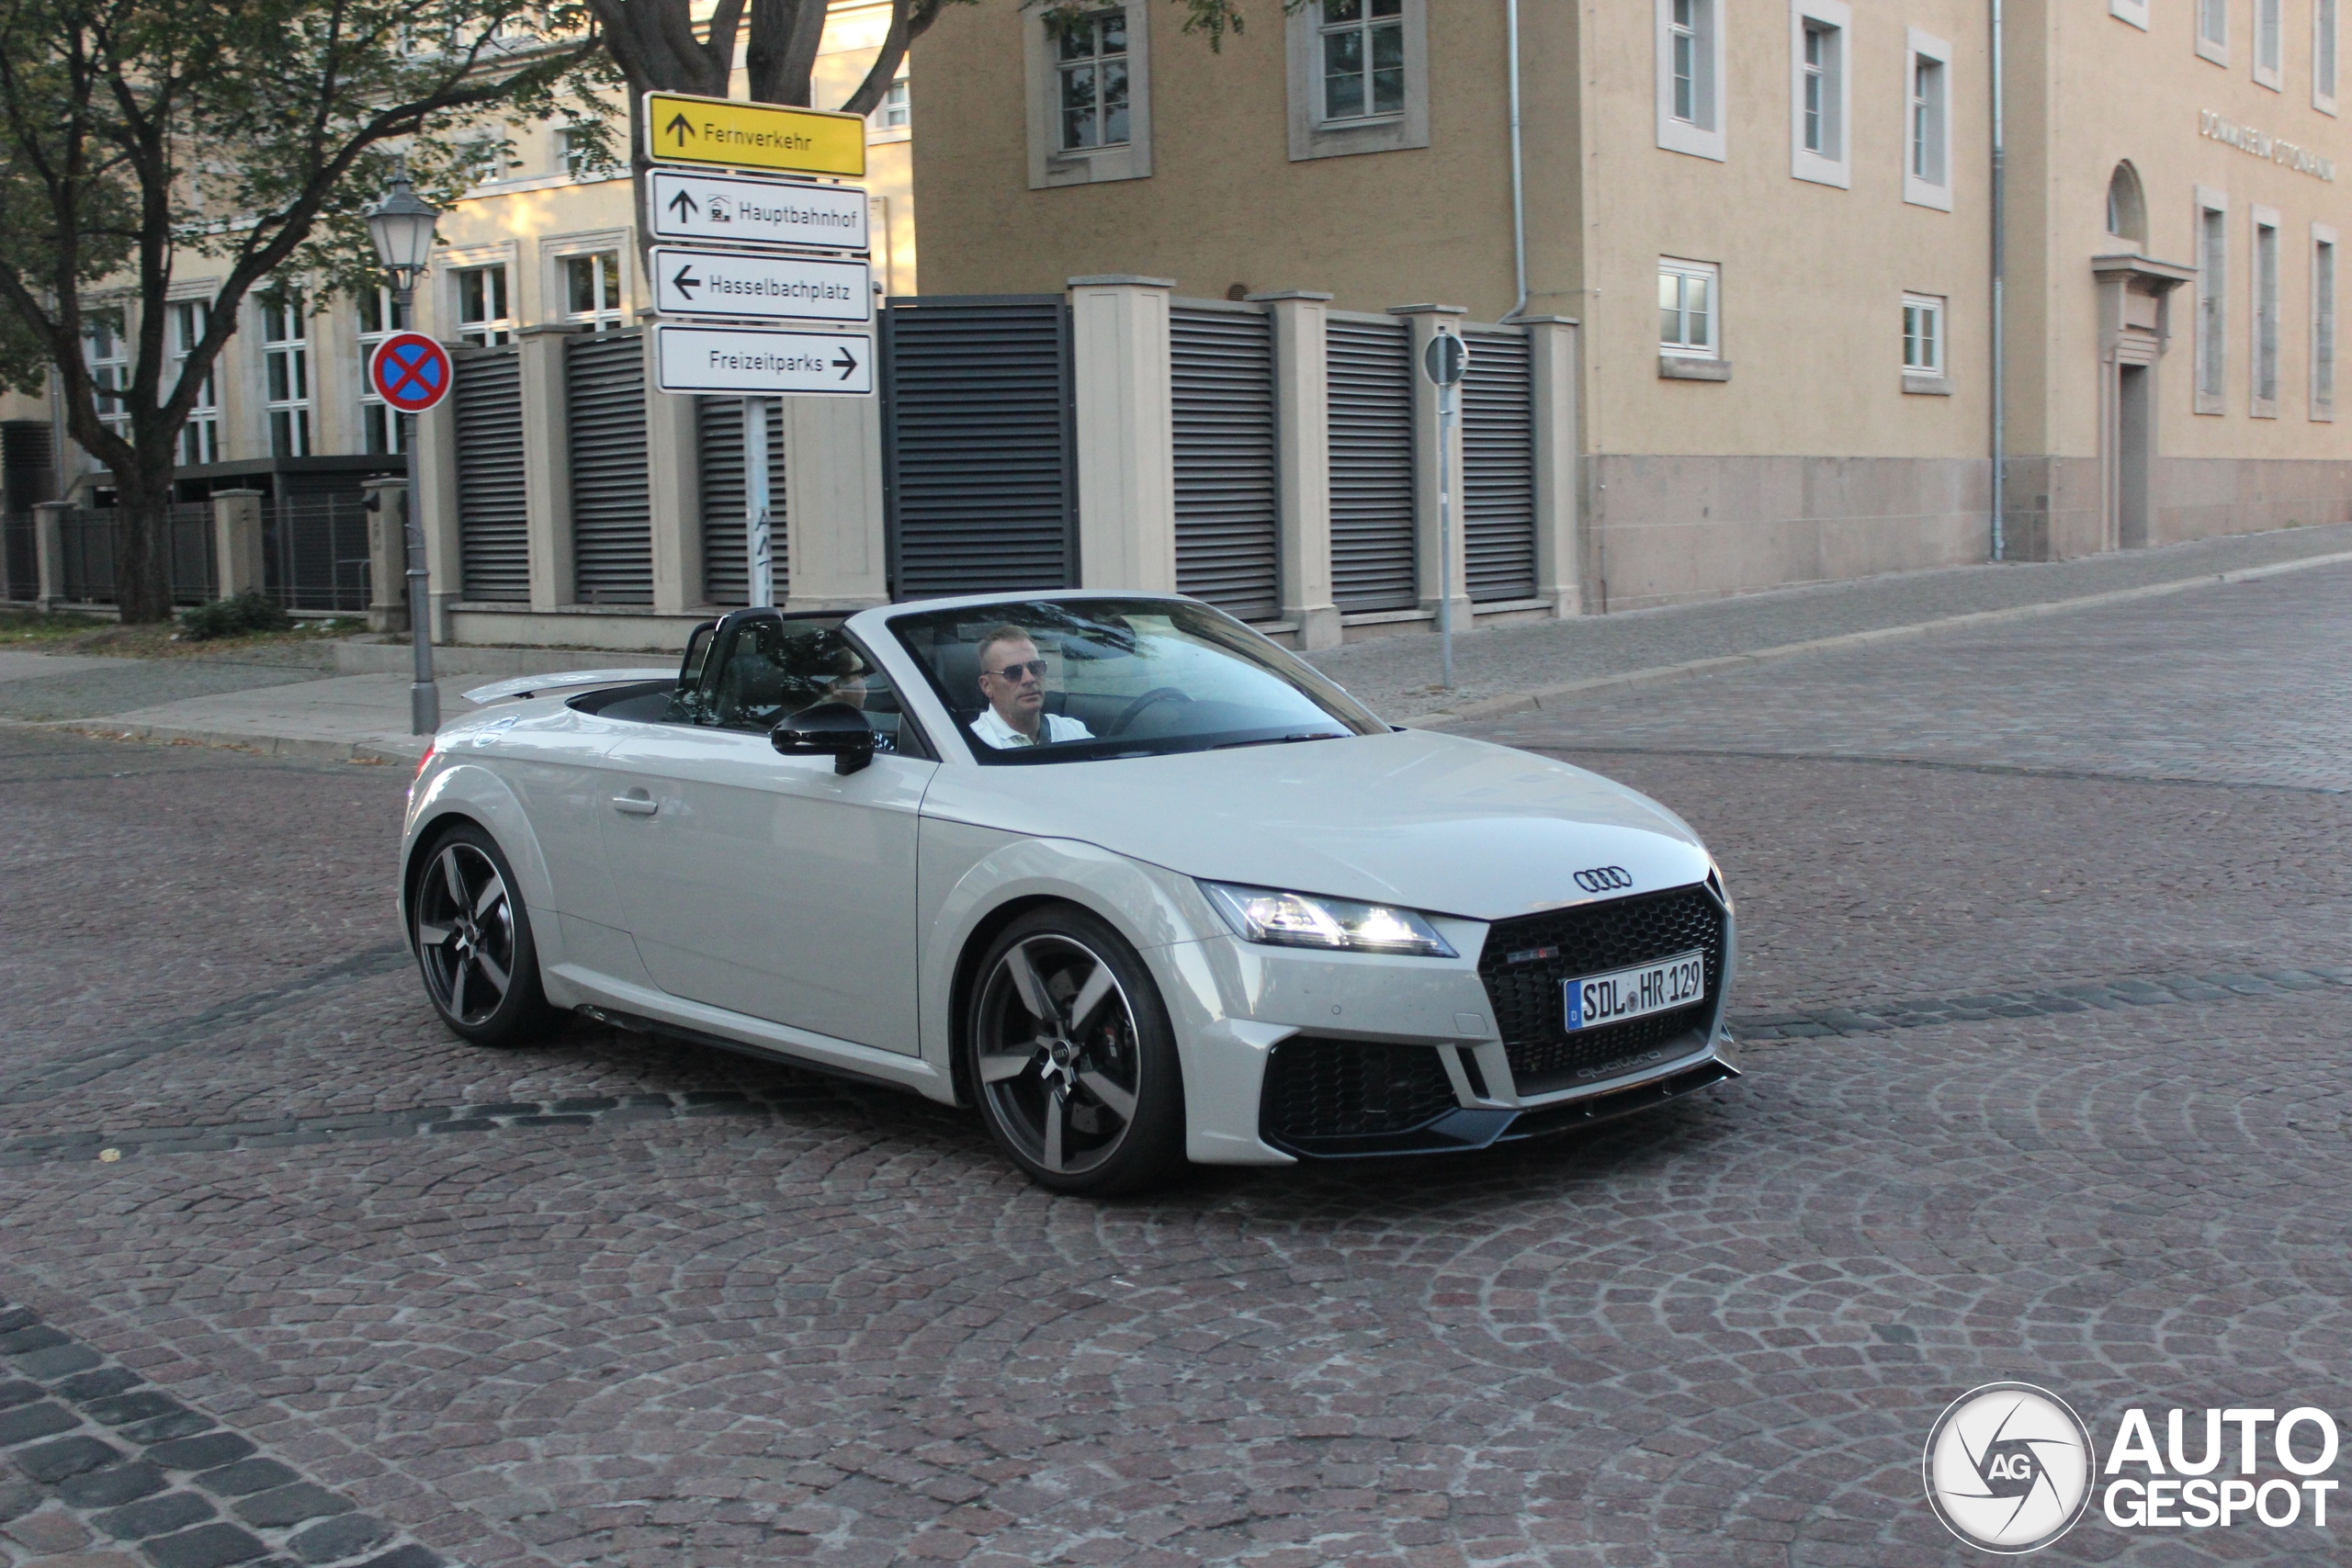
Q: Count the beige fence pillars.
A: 11